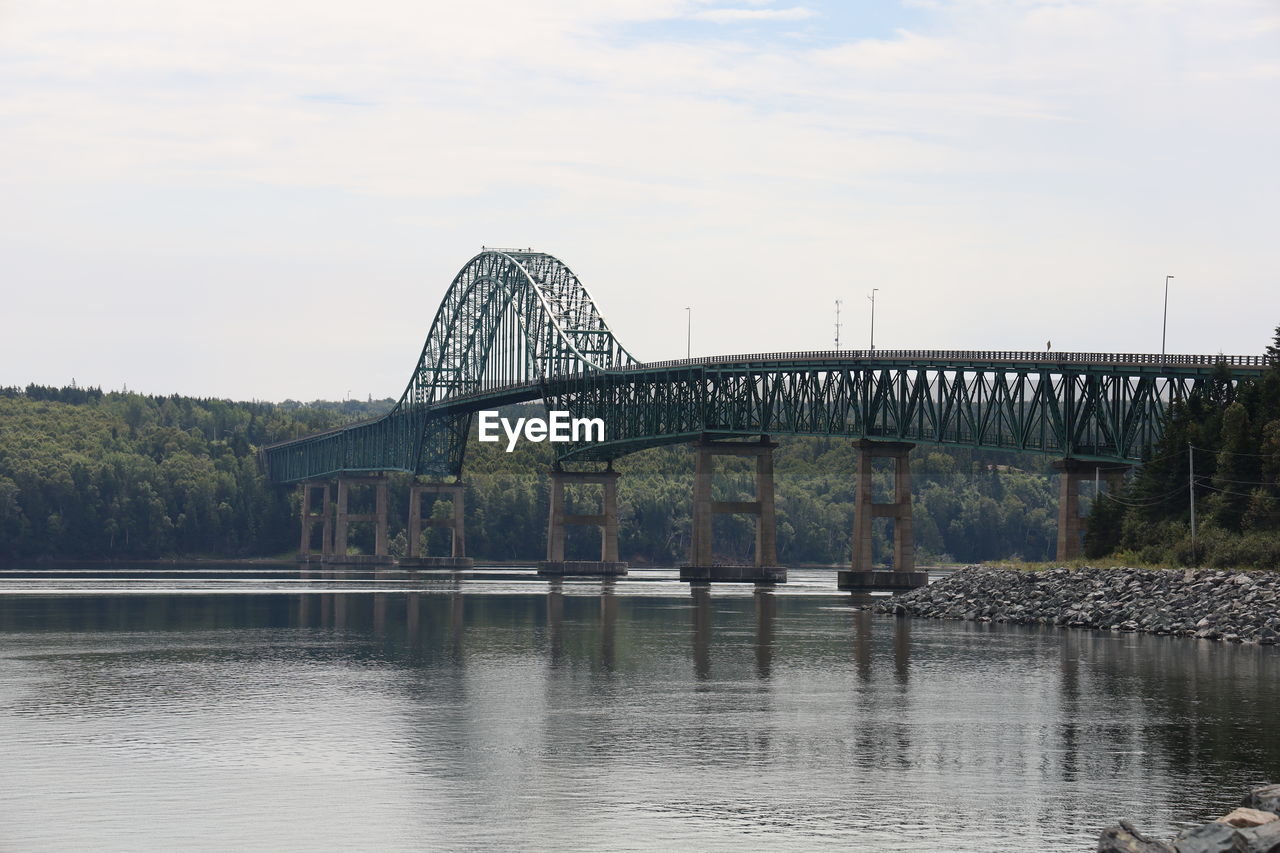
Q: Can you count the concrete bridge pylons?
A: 7